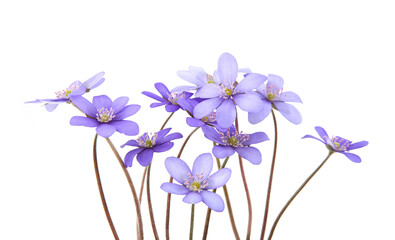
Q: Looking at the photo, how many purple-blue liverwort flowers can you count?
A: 11